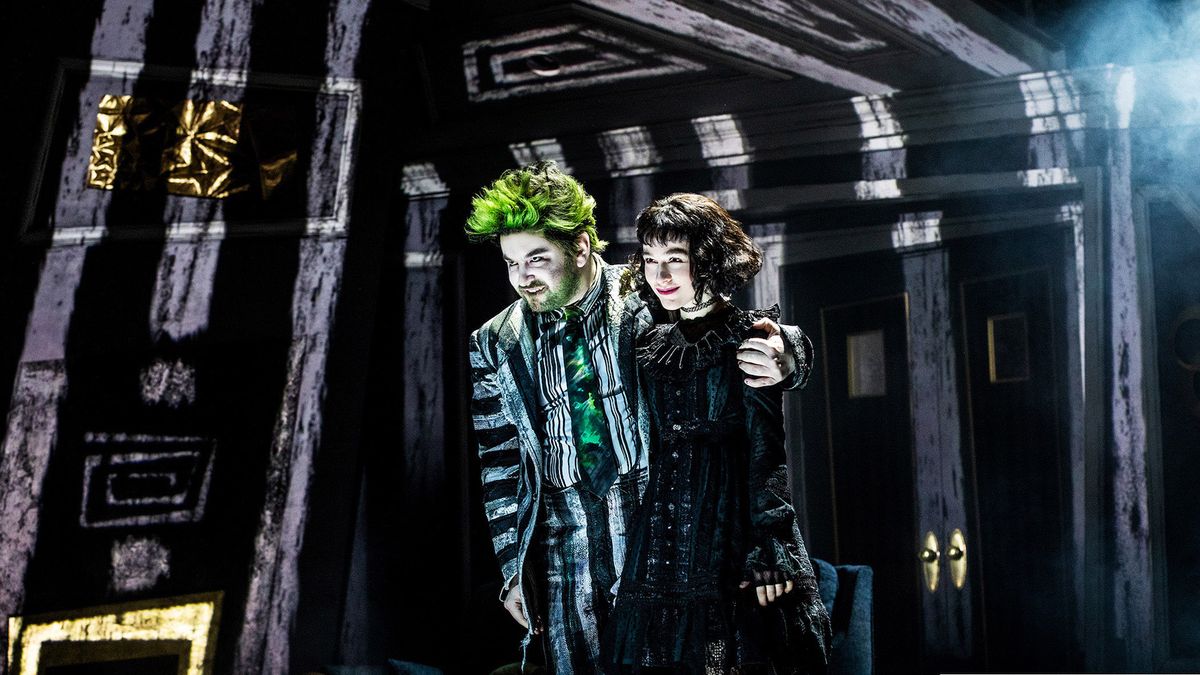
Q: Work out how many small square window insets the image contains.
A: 2